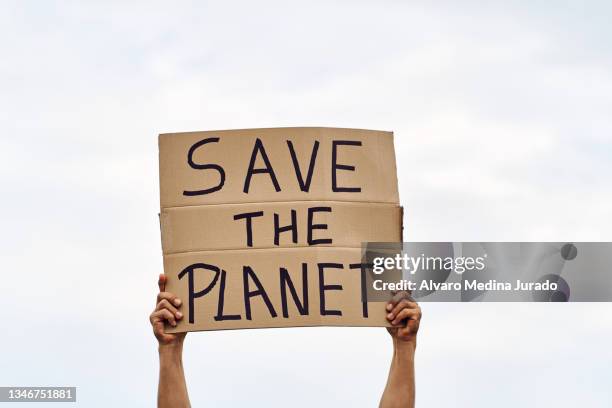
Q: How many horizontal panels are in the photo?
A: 3